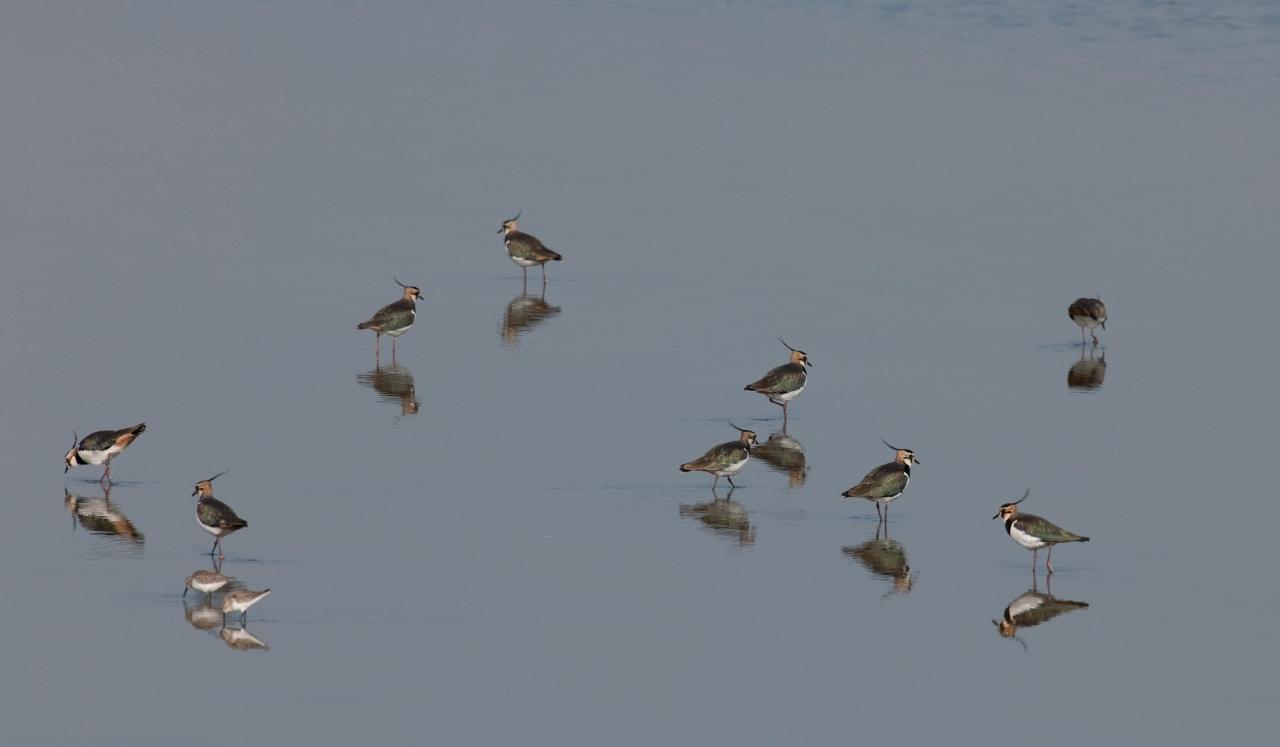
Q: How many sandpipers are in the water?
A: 2